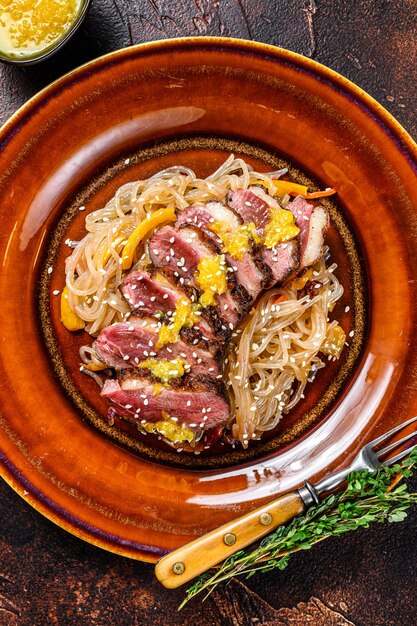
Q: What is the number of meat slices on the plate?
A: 7